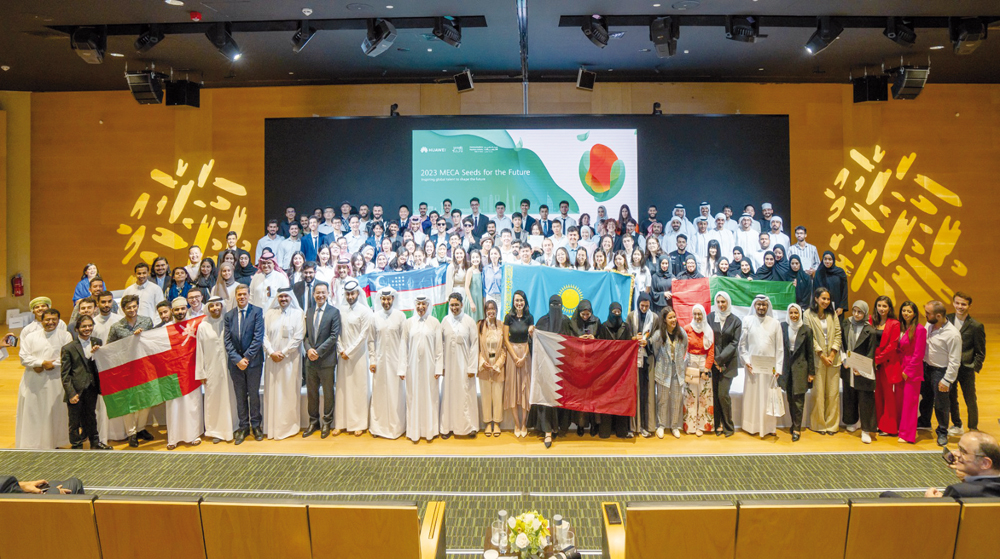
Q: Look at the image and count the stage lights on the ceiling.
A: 12